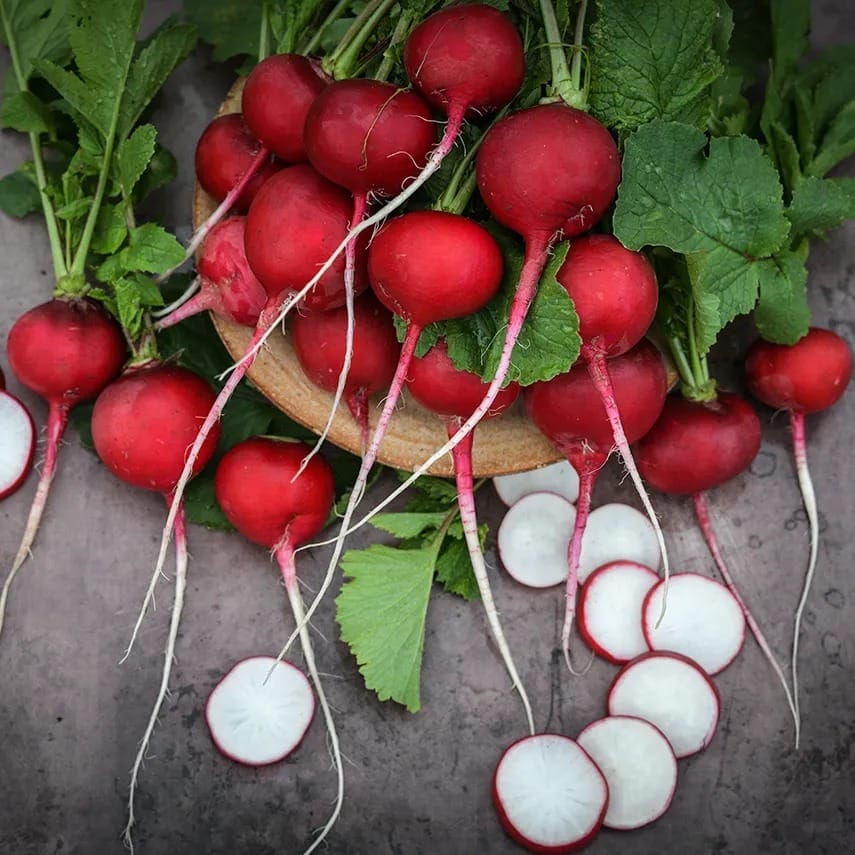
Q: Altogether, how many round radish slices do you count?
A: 10